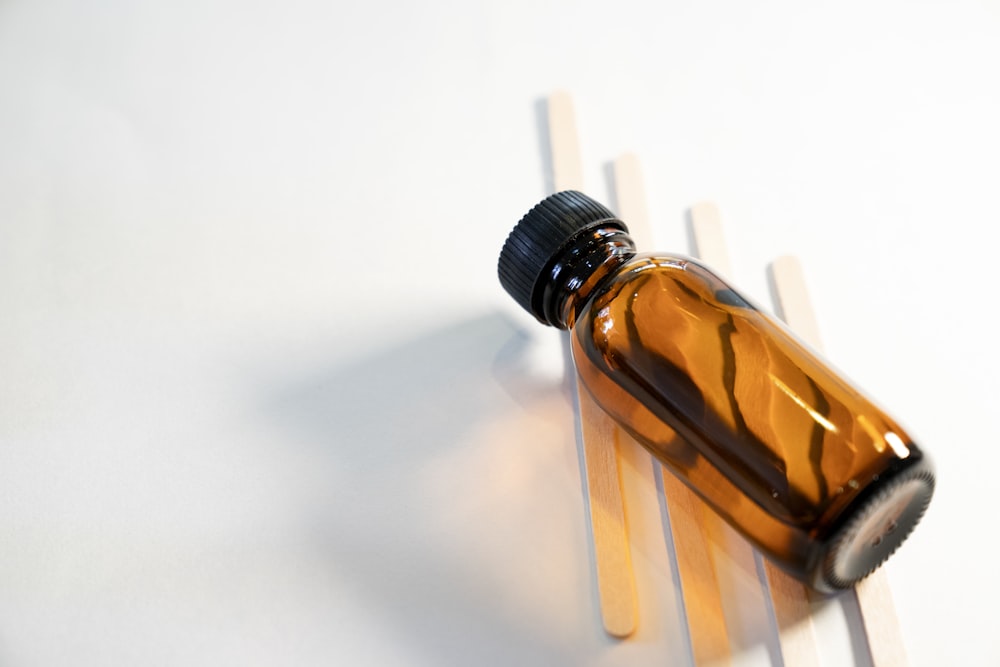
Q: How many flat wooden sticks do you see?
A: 4